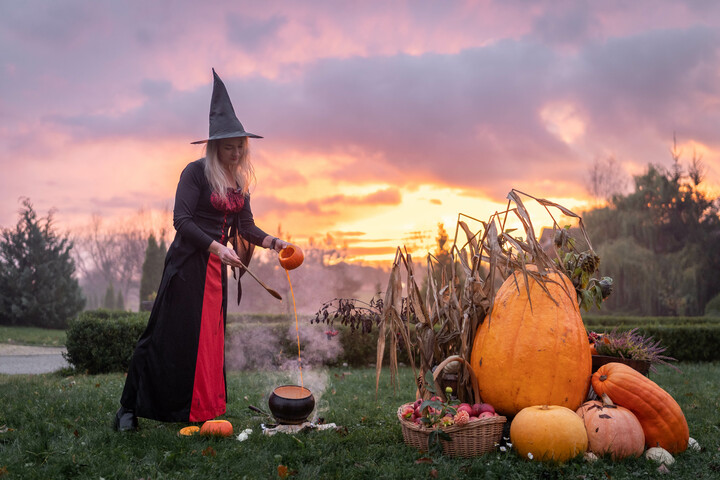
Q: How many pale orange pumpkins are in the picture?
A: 1